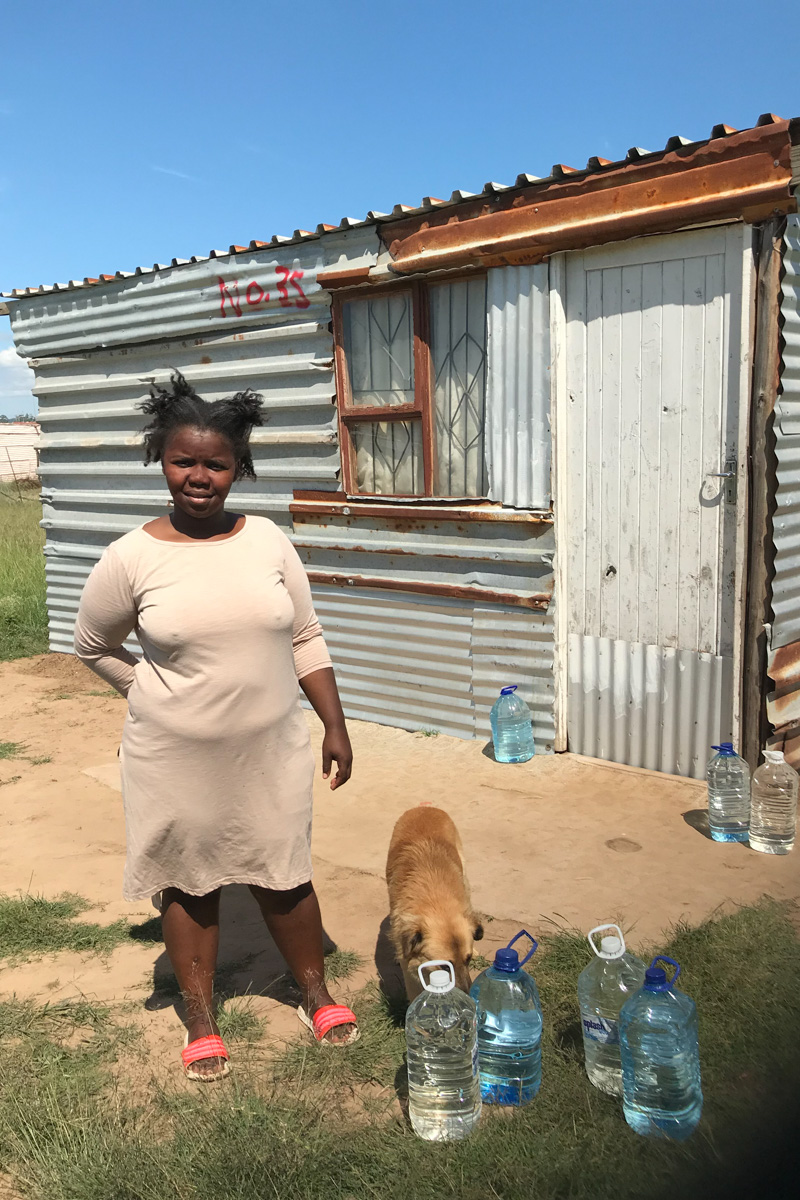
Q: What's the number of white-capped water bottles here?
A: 3